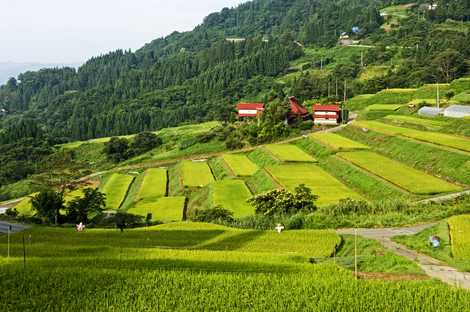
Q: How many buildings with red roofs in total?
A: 3